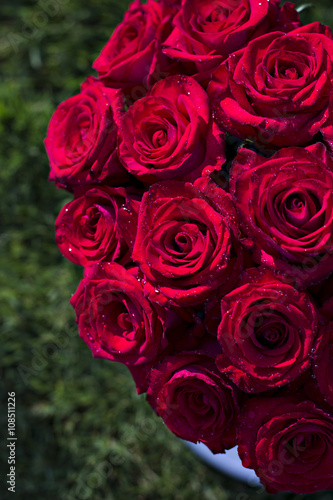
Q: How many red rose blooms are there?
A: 12